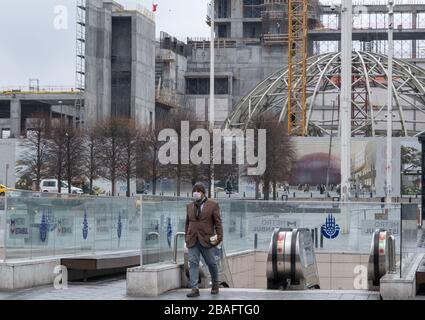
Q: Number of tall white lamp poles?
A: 3